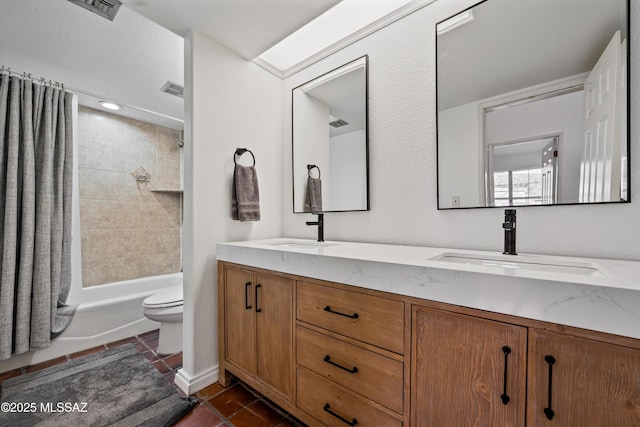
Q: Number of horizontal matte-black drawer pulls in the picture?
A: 3